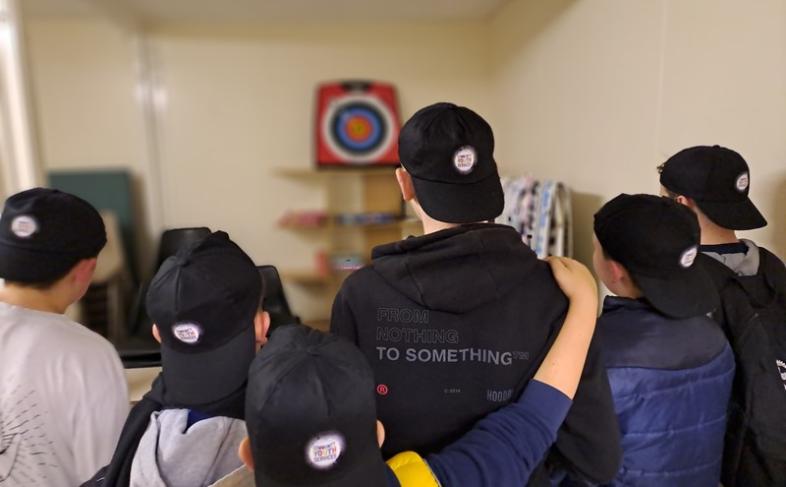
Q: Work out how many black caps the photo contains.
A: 6